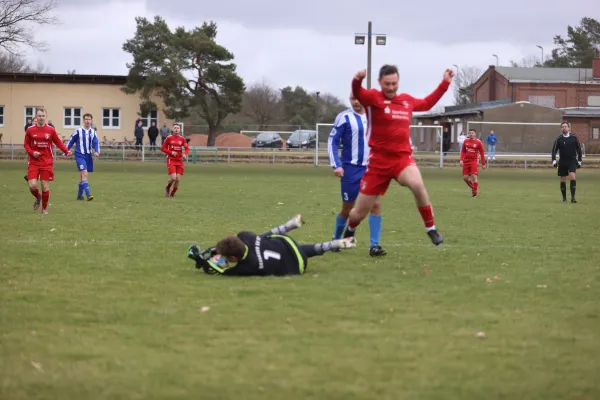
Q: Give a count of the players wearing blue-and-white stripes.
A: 2